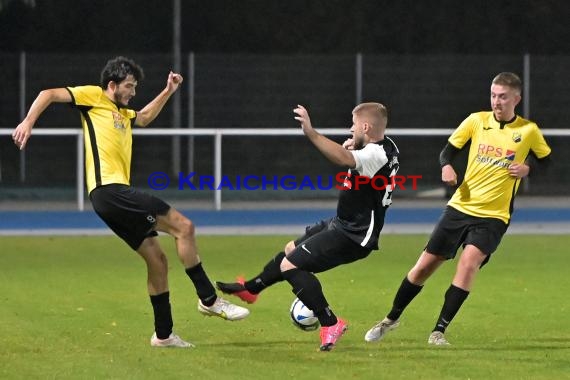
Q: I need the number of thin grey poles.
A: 5